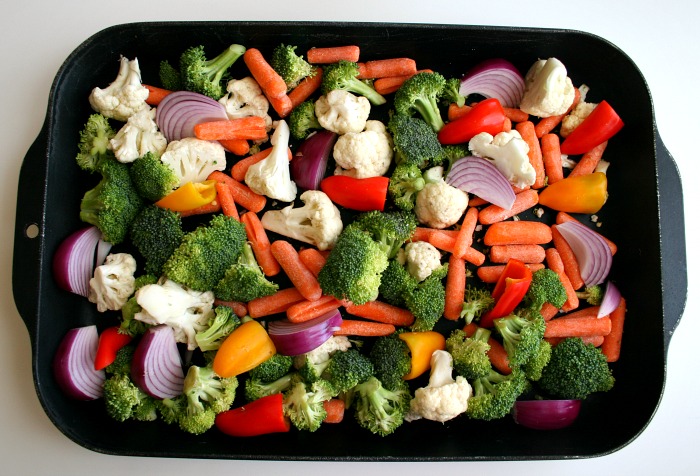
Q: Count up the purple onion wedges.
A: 11